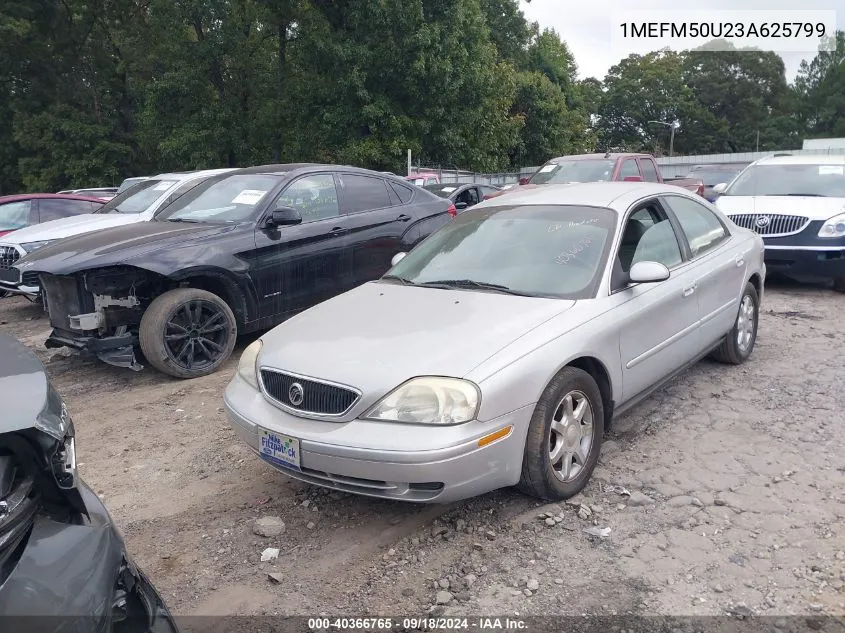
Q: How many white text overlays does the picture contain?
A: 1